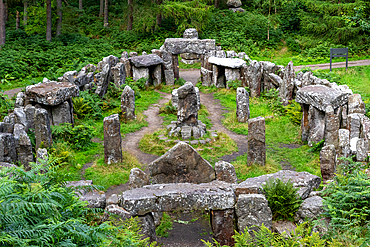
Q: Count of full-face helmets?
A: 0